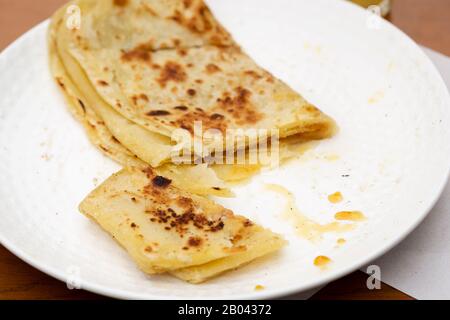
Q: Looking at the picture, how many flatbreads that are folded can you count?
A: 2